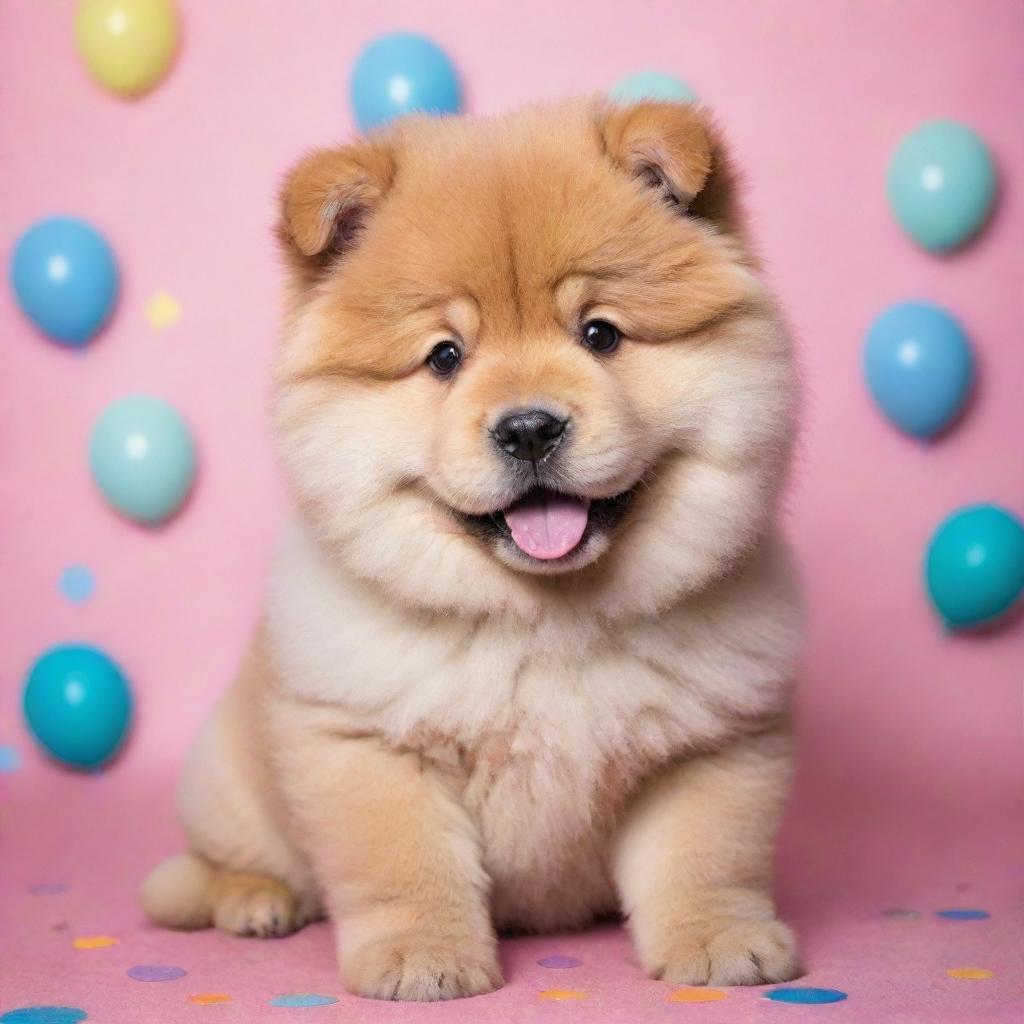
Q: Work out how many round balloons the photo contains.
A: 9